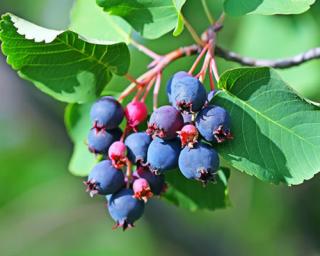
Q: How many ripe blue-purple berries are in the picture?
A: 11